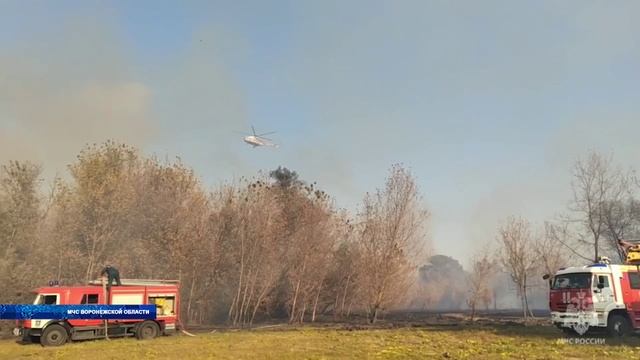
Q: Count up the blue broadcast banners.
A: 1